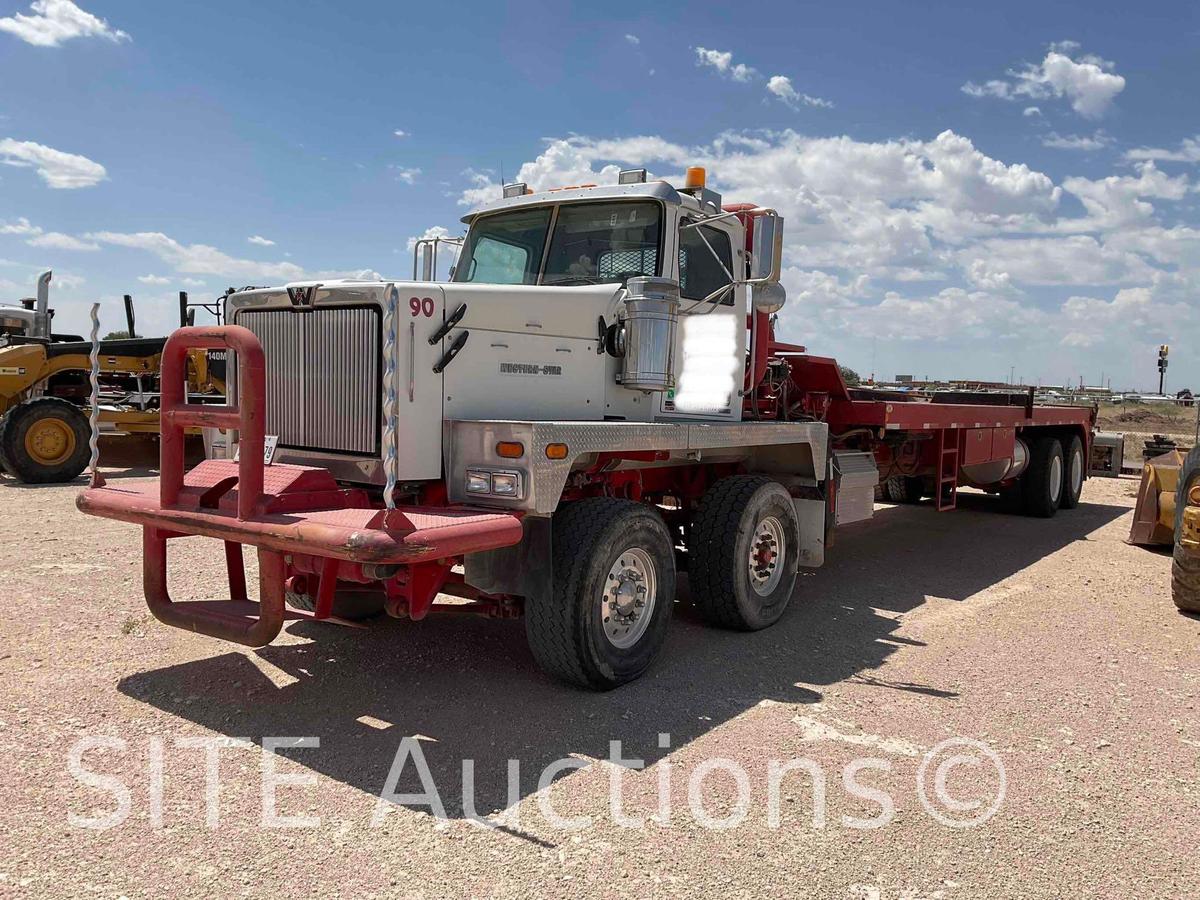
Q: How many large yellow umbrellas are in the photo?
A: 0